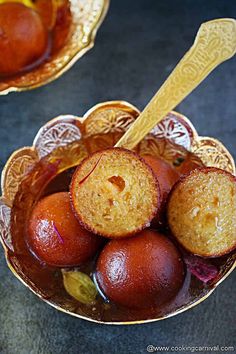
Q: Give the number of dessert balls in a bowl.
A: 5